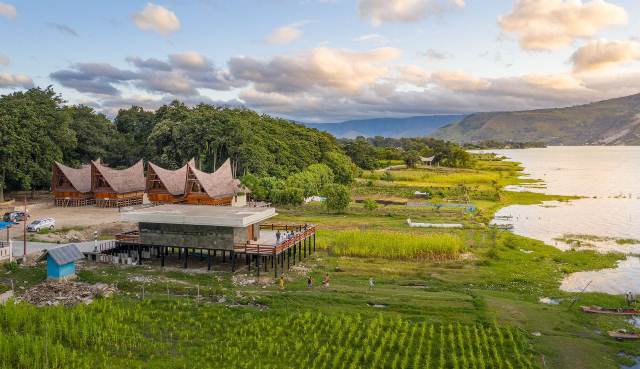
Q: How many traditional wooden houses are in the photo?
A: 4